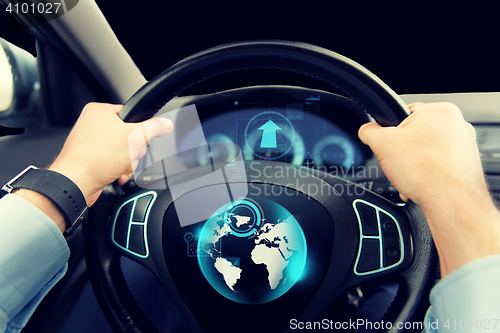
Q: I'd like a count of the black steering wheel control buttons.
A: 6